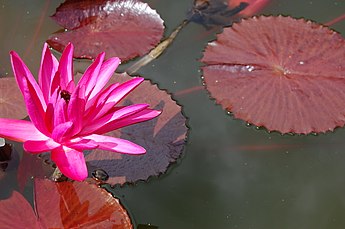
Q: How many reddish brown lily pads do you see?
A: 5